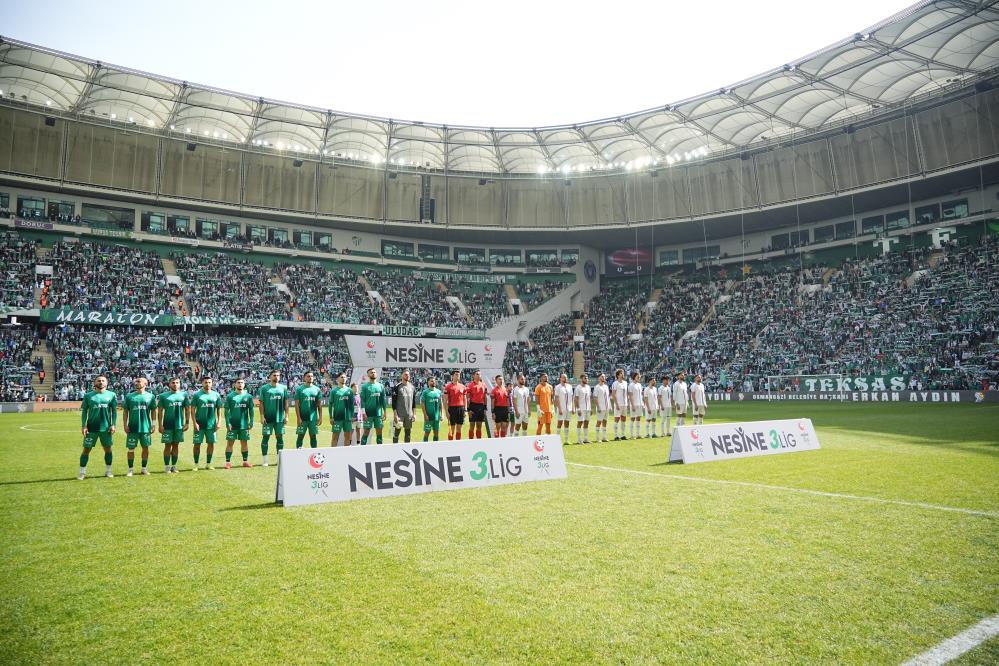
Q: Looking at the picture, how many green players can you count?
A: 10